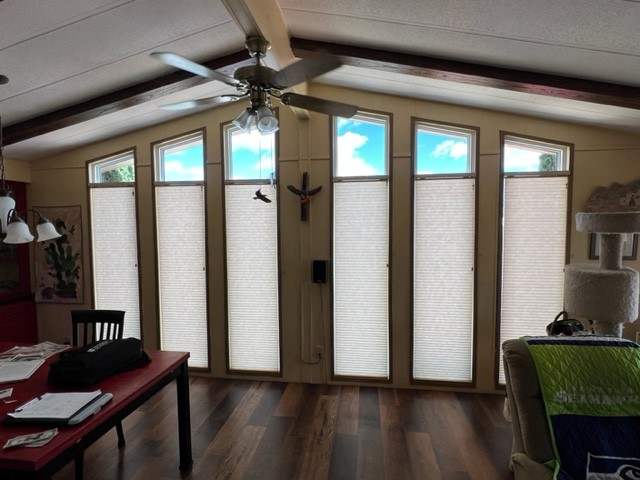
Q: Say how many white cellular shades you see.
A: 6